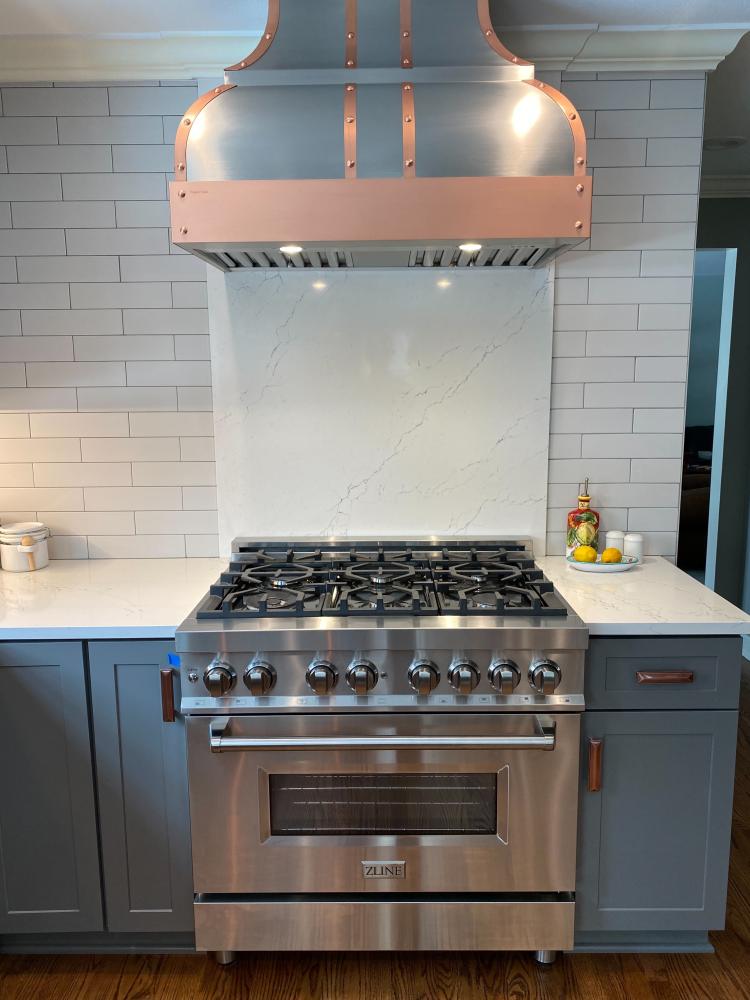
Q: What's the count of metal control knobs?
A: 8